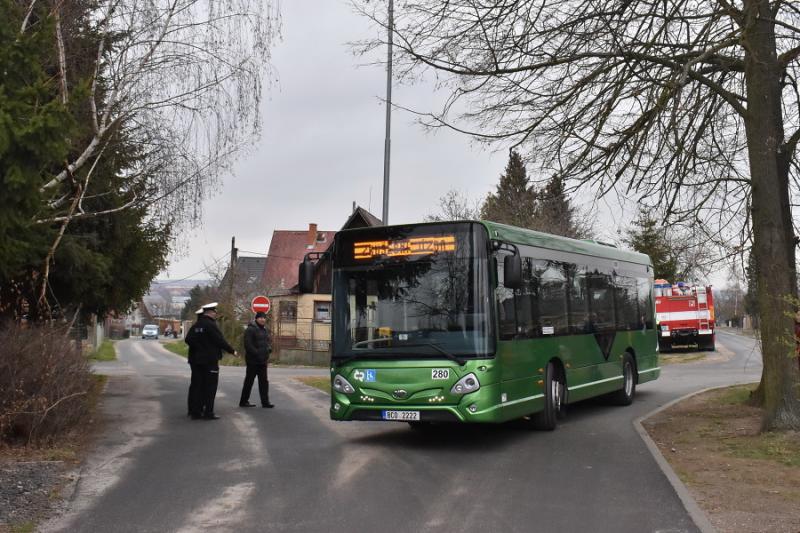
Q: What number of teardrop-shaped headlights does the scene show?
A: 2